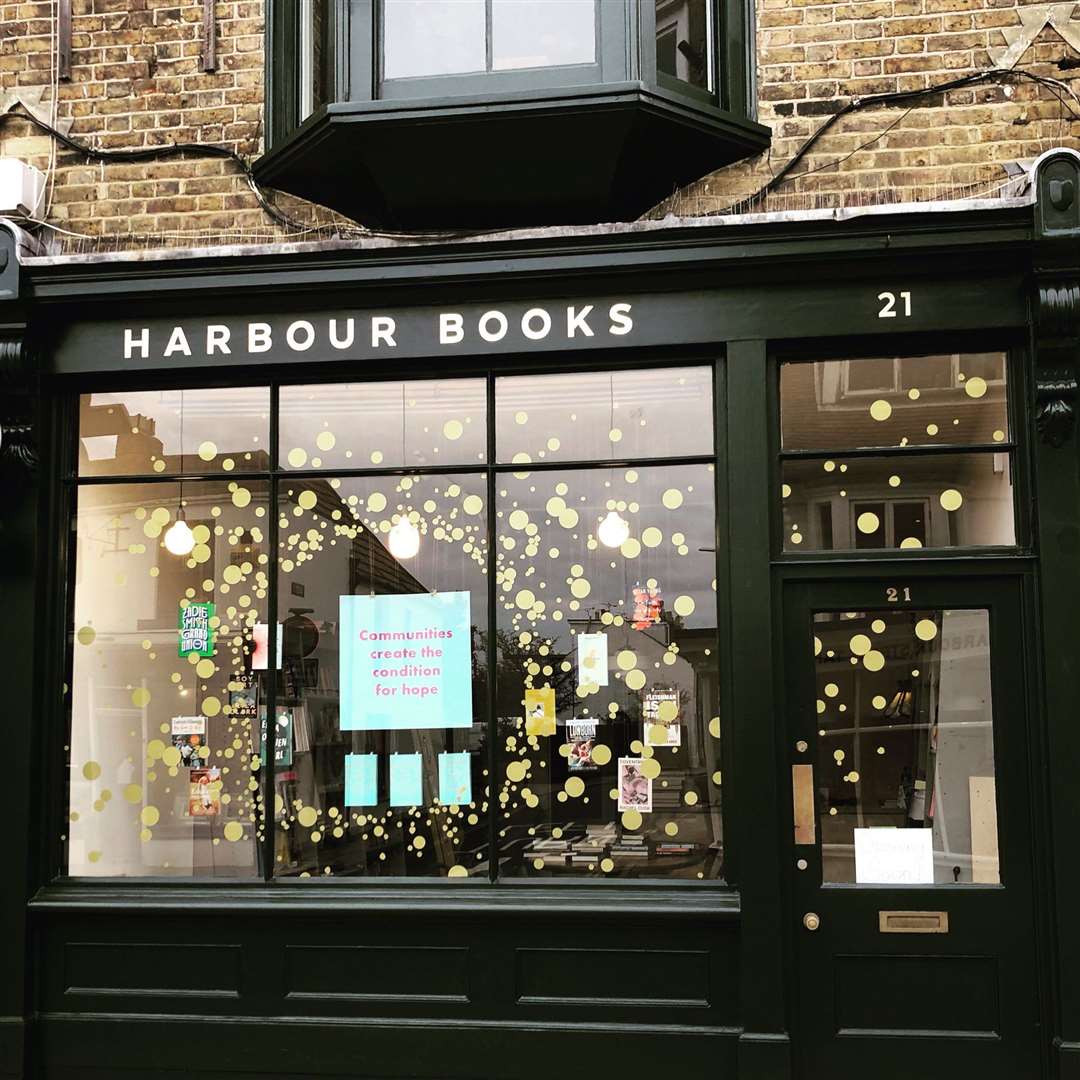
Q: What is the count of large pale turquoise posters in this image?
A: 1